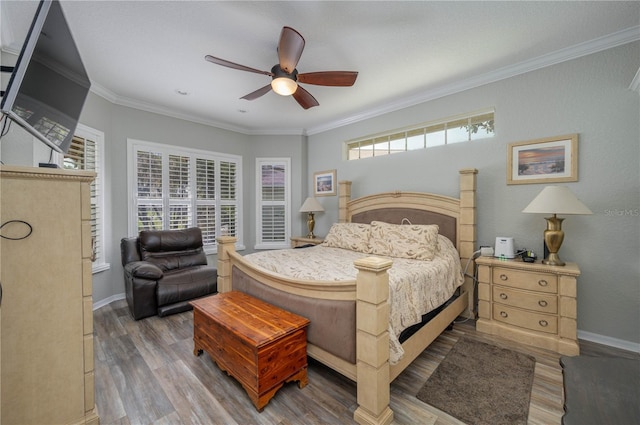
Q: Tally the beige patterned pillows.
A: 2